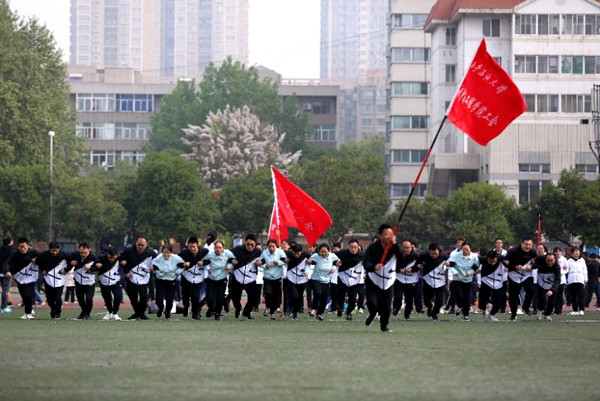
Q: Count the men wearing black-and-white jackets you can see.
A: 15